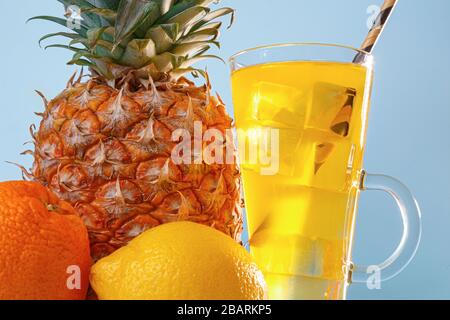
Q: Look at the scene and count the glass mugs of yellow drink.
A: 1